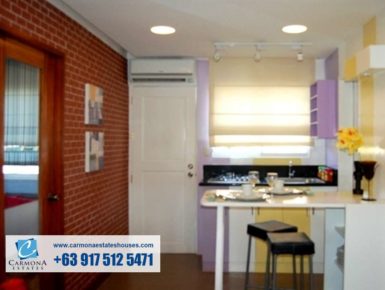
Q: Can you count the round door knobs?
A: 2